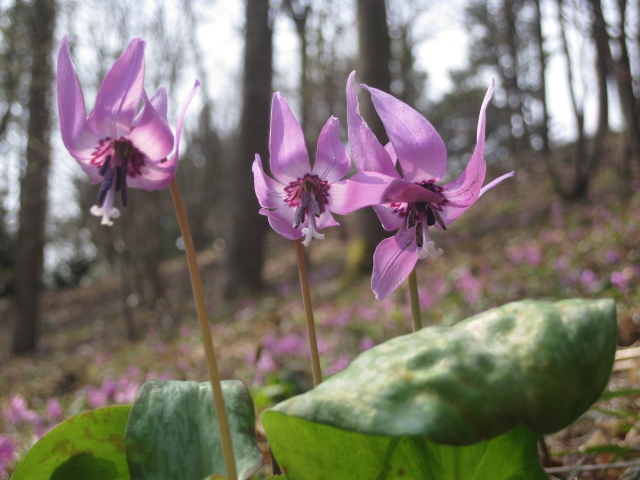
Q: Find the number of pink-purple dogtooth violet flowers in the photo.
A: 3